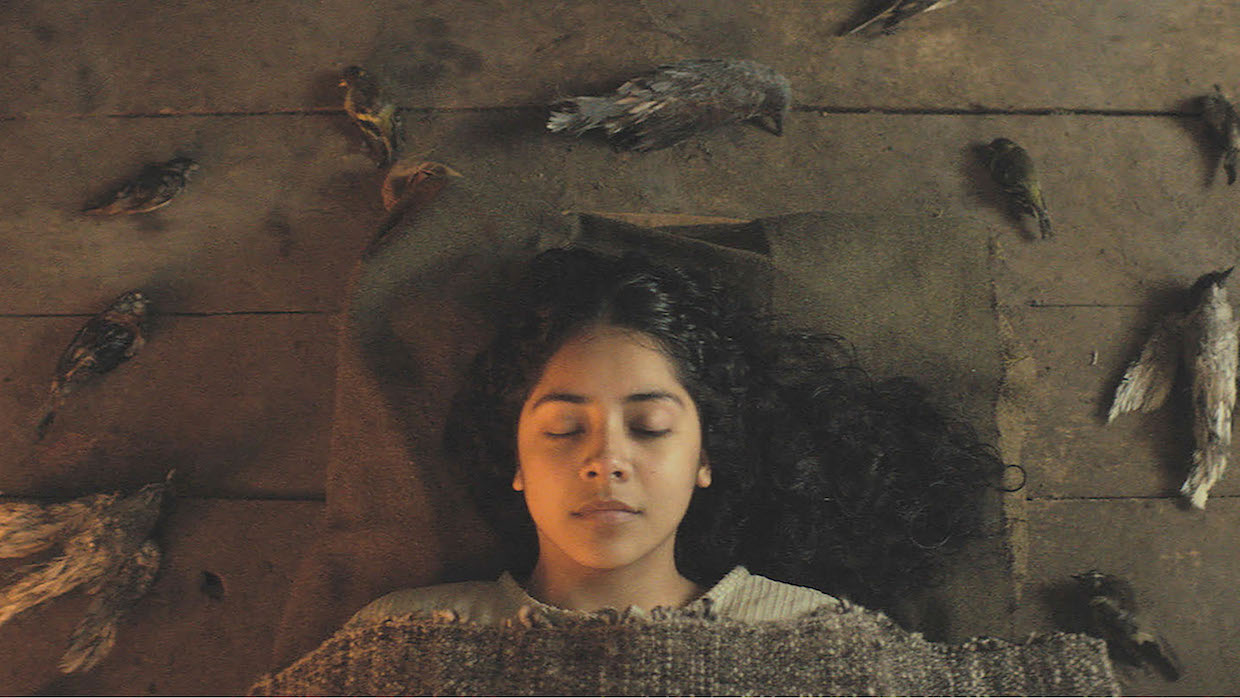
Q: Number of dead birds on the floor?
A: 10